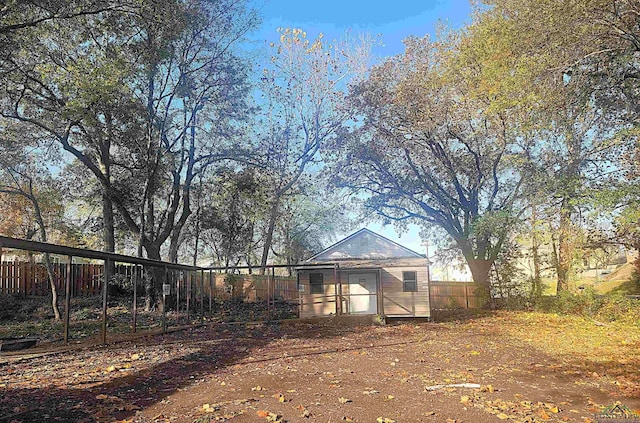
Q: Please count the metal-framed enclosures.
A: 1